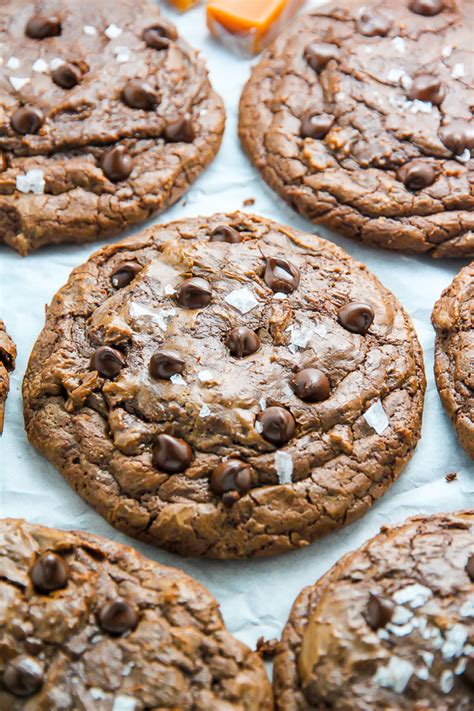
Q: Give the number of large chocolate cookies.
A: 7